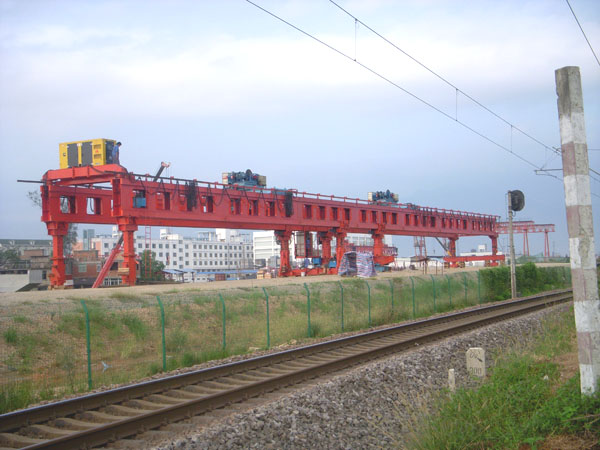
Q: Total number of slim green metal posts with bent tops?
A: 13